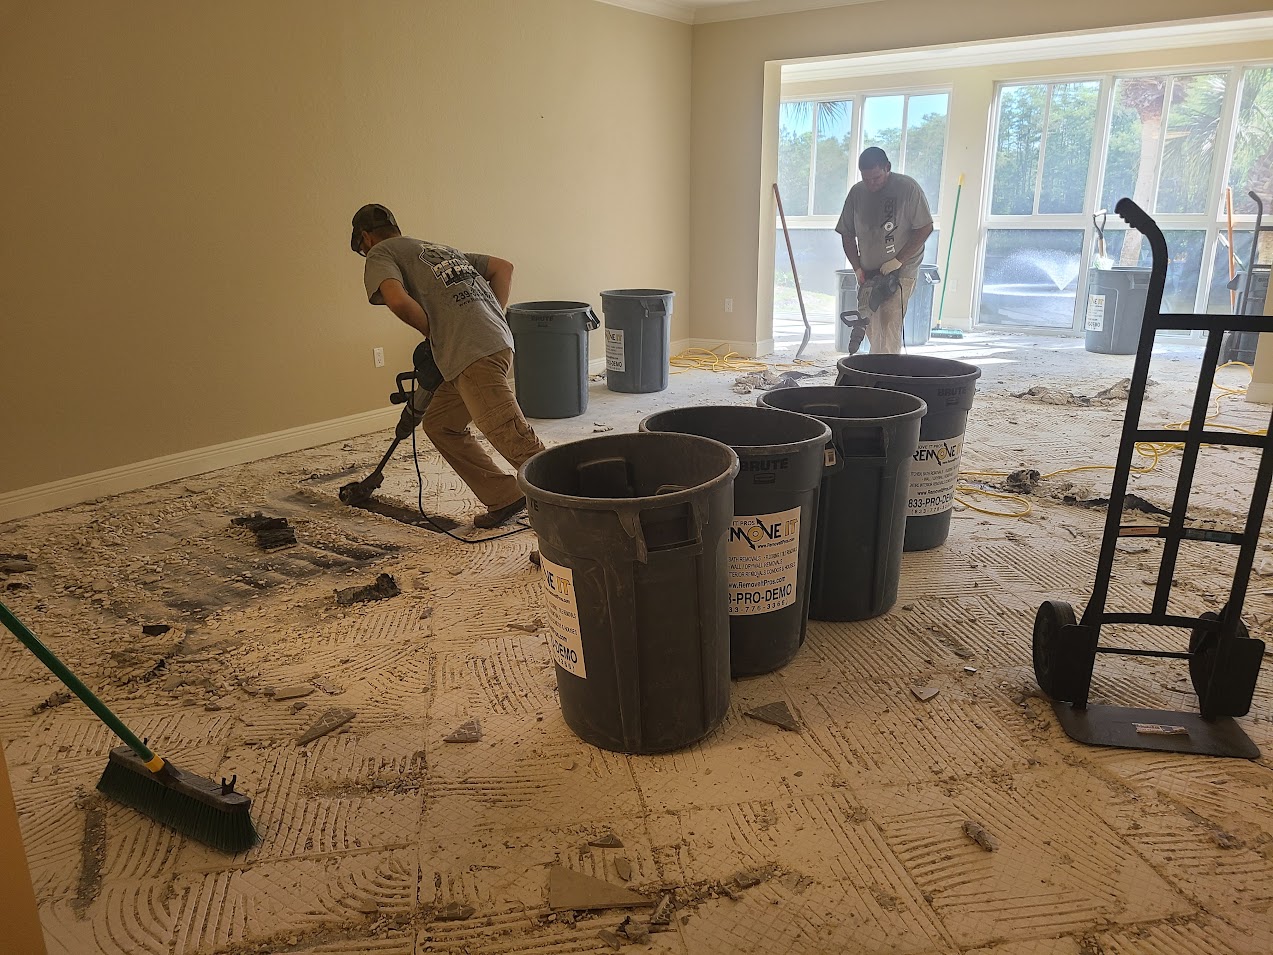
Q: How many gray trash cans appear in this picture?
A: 10